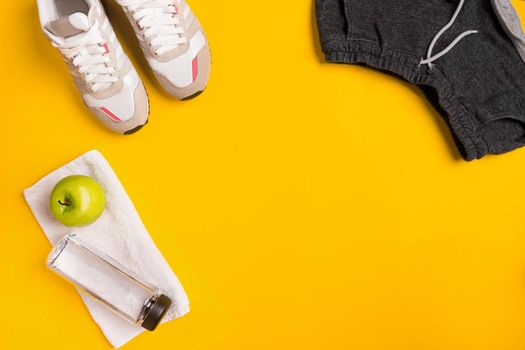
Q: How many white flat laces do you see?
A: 2